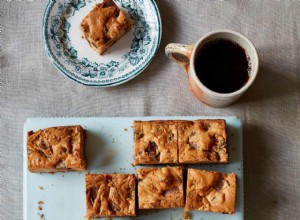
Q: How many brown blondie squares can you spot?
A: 7